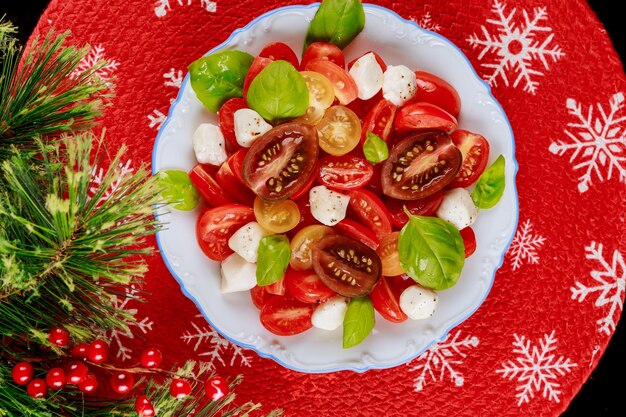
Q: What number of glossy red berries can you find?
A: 13